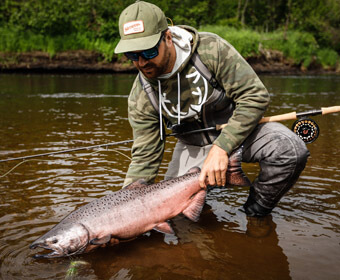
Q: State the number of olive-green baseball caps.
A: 1